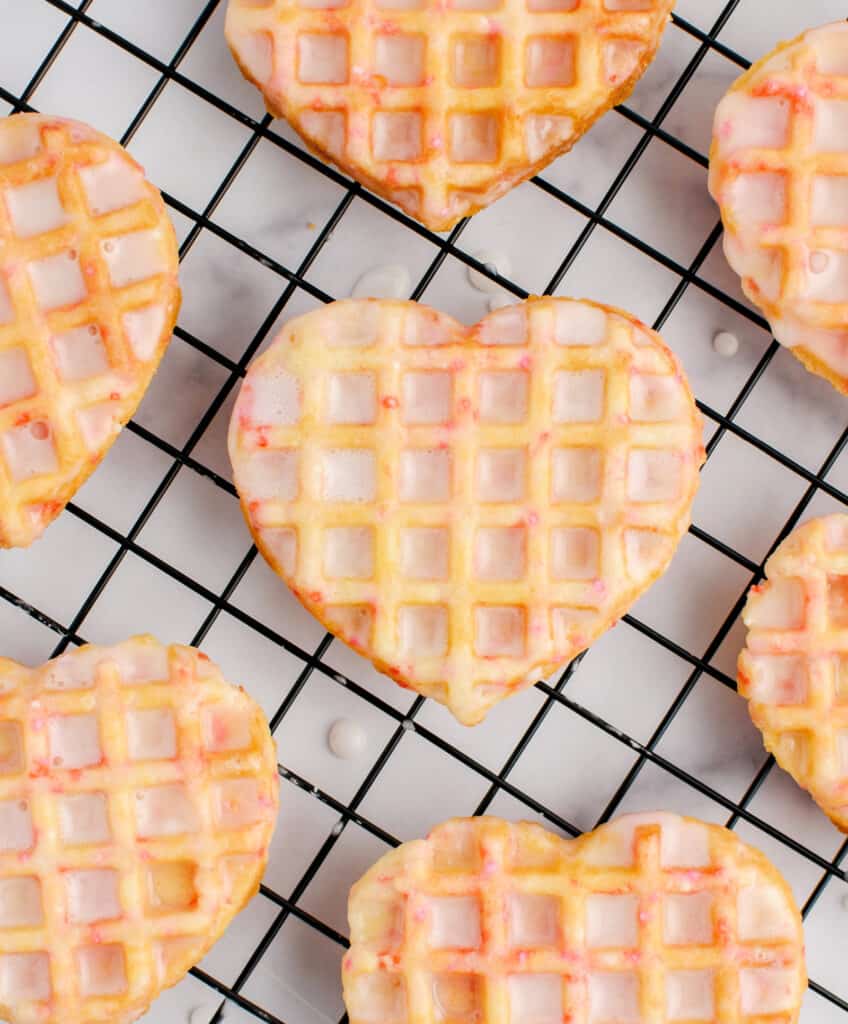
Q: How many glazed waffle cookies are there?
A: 7